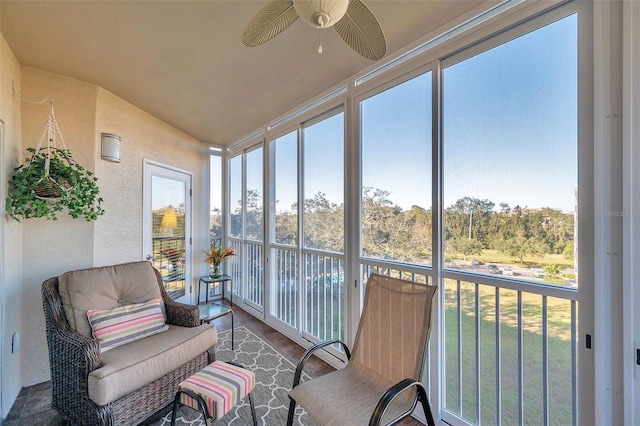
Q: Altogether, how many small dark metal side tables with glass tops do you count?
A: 2